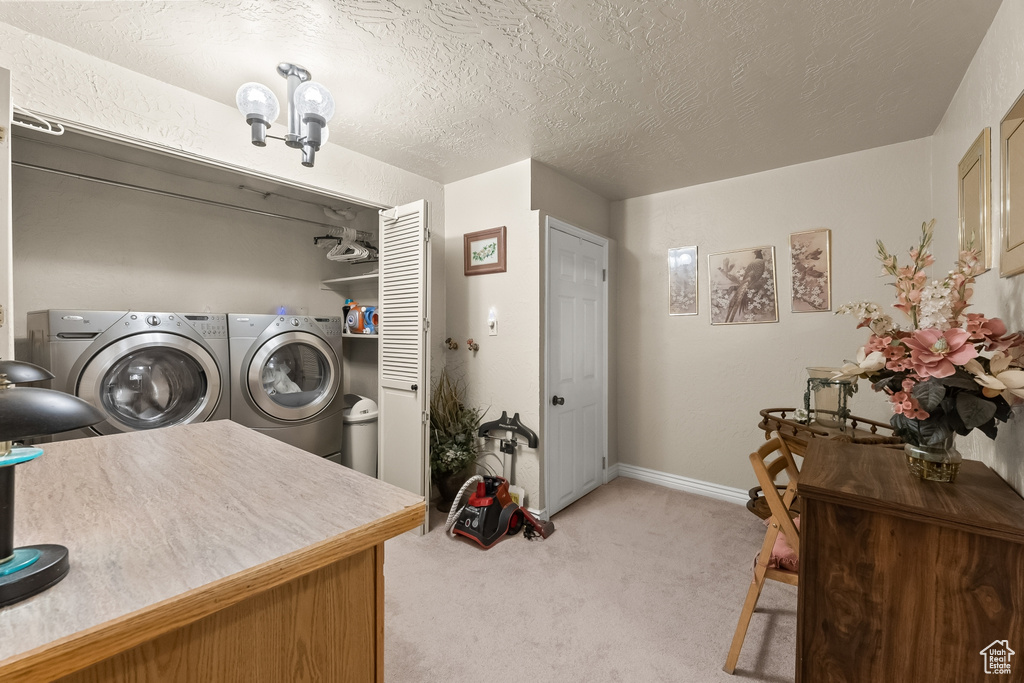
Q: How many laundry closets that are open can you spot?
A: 1